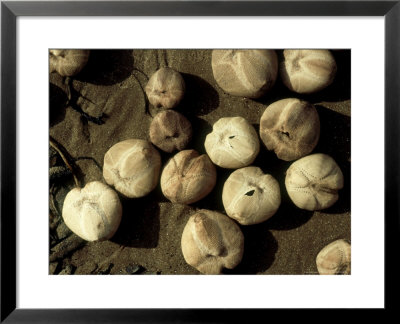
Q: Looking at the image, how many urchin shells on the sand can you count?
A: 14